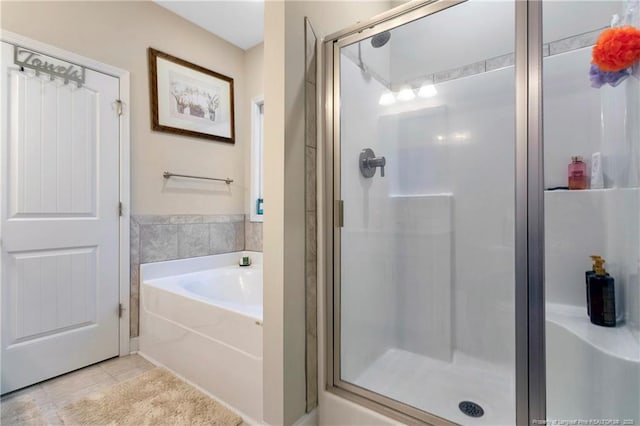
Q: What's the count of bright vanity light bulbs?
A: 3